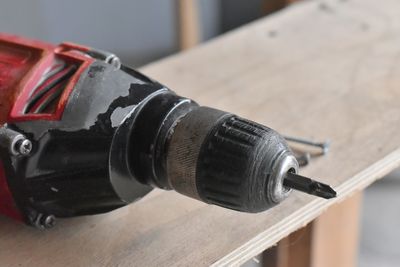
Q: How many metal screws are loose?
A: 2